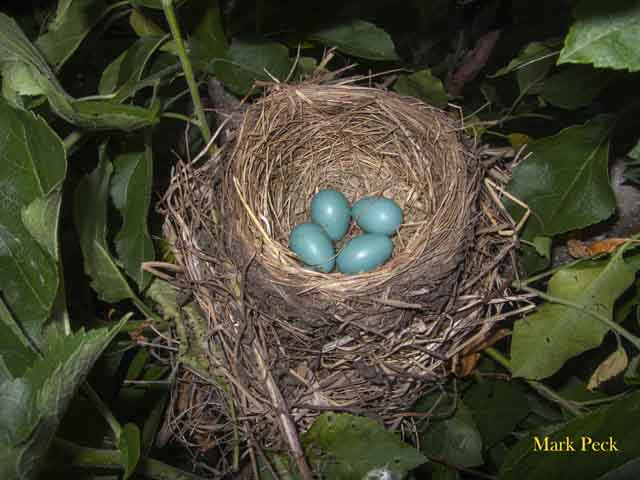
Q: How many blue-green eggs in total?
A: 4